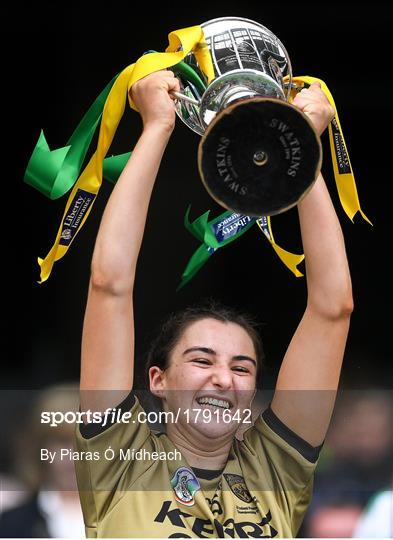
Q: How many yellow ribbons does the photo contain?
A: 3